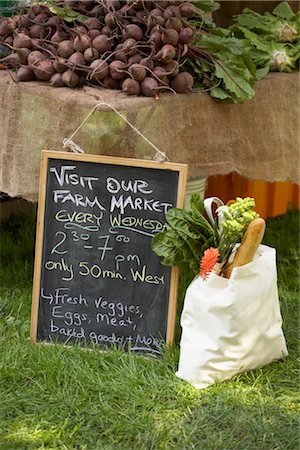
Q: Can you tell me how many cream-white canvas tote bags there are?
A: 1